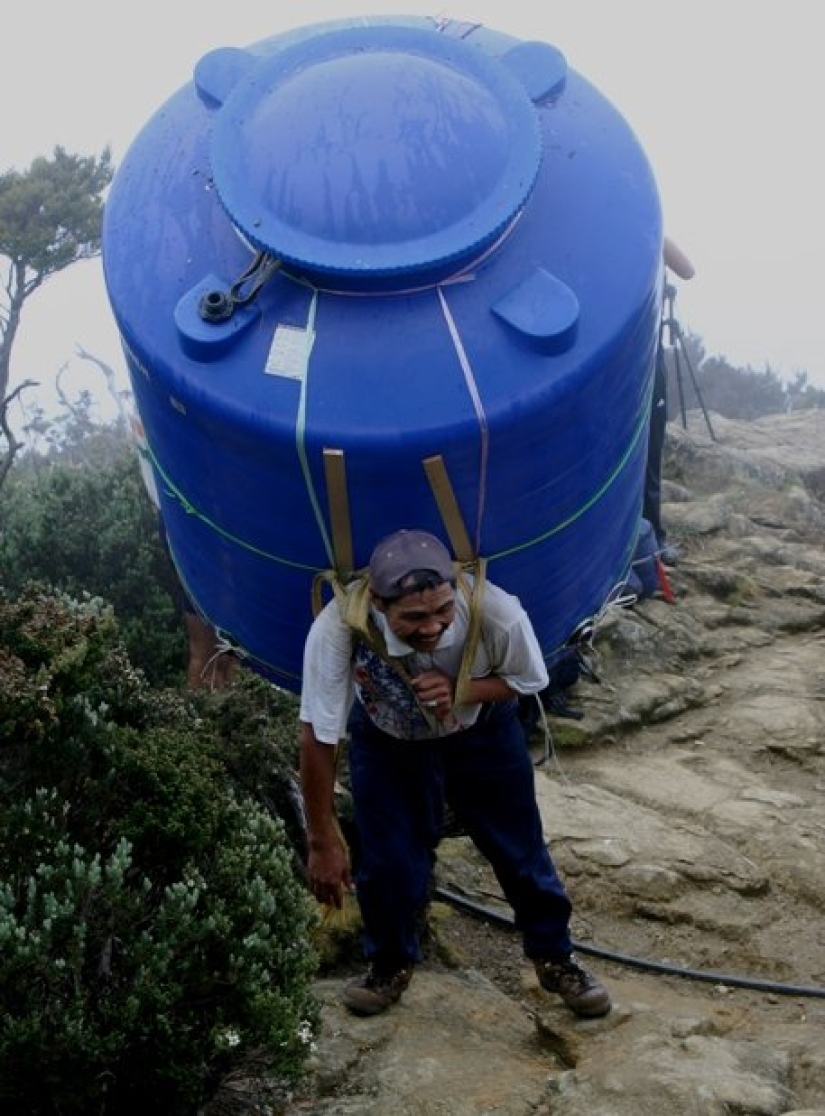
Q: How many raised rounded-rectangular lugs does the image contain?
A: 4